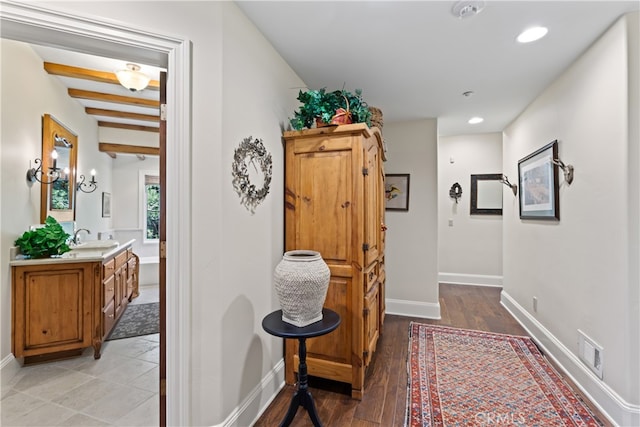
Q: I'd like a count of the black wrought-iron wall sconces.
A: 2